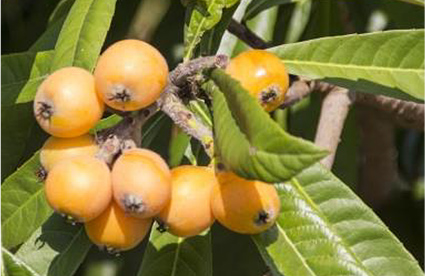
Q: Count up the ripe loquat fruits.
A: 9